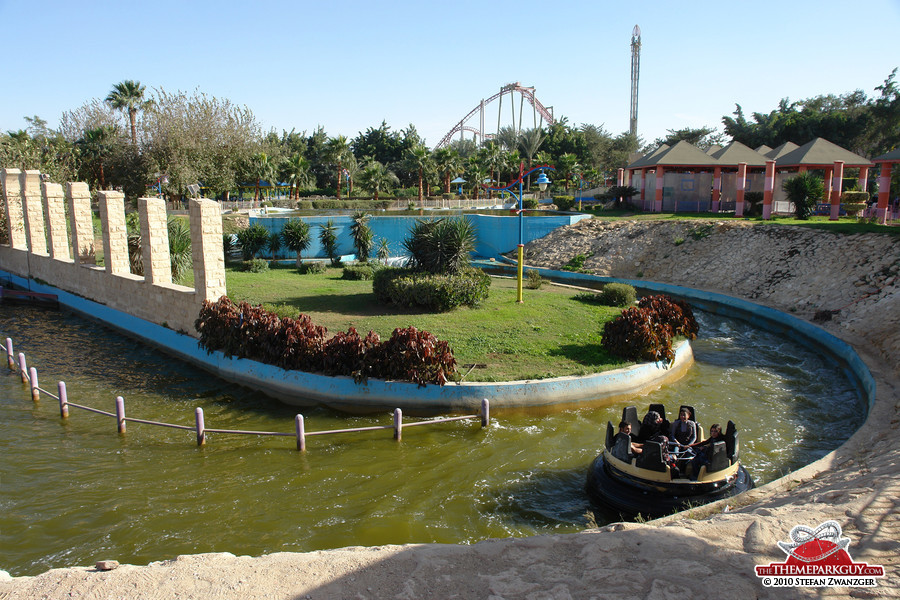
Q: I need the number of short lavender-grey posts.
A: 9